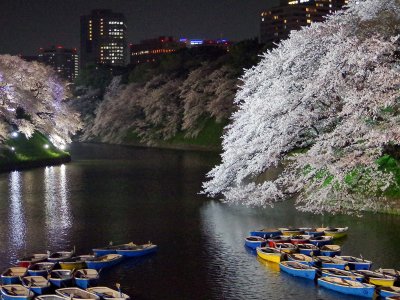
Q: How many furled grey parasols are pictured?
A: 0